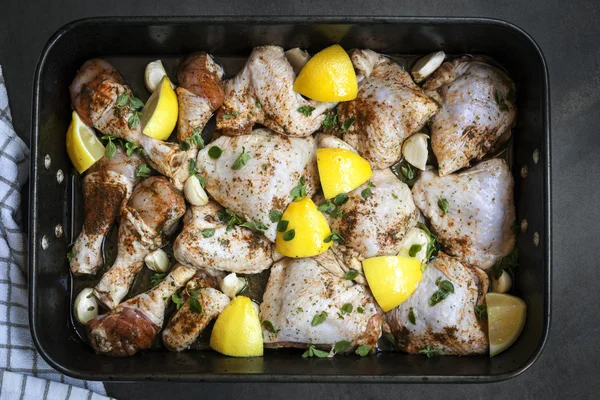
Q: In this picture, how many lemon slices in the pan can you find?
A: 8